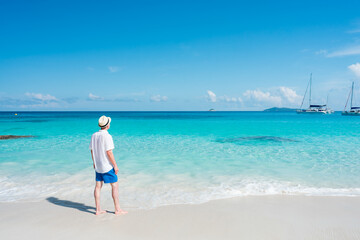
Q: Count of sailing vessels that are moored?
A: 2